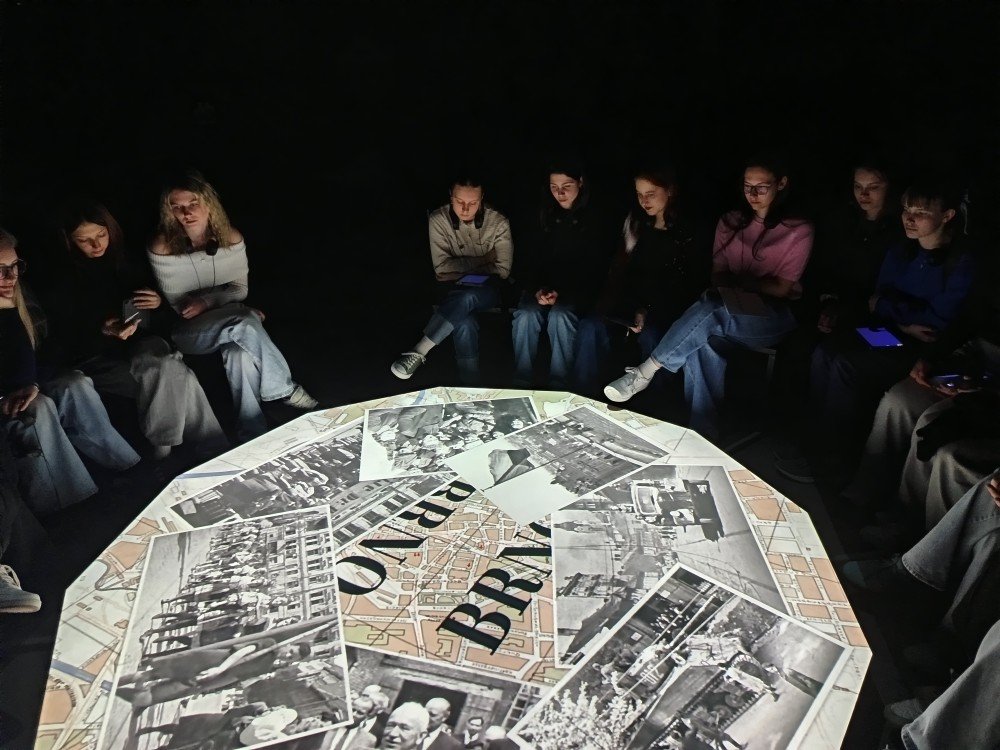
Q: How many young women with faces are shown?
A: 9